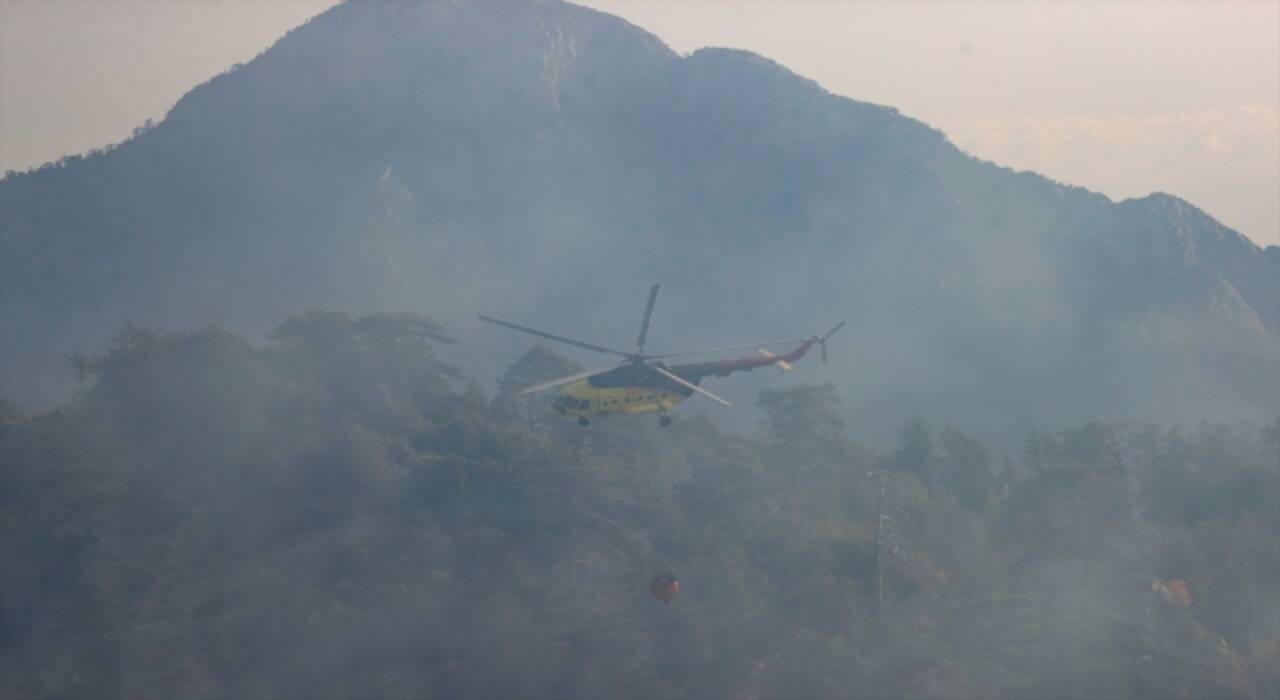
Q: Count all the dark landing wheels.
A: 2